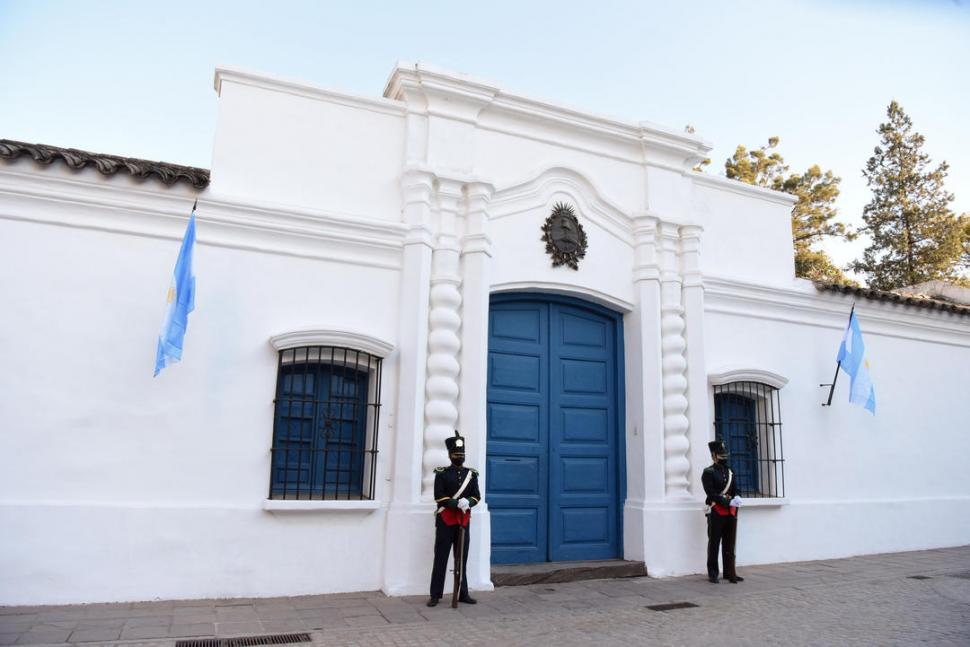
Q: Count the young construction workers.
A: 0